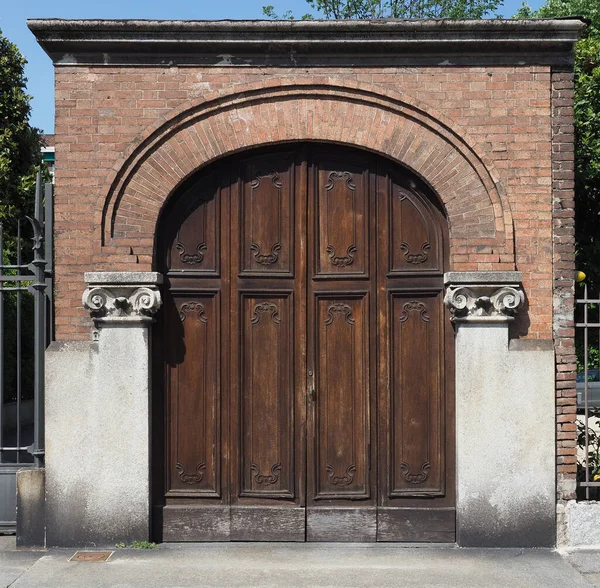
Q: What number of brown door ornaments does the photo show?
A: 14